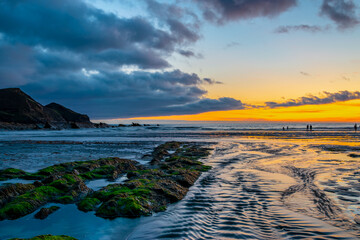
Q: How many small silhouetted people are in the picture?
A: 5